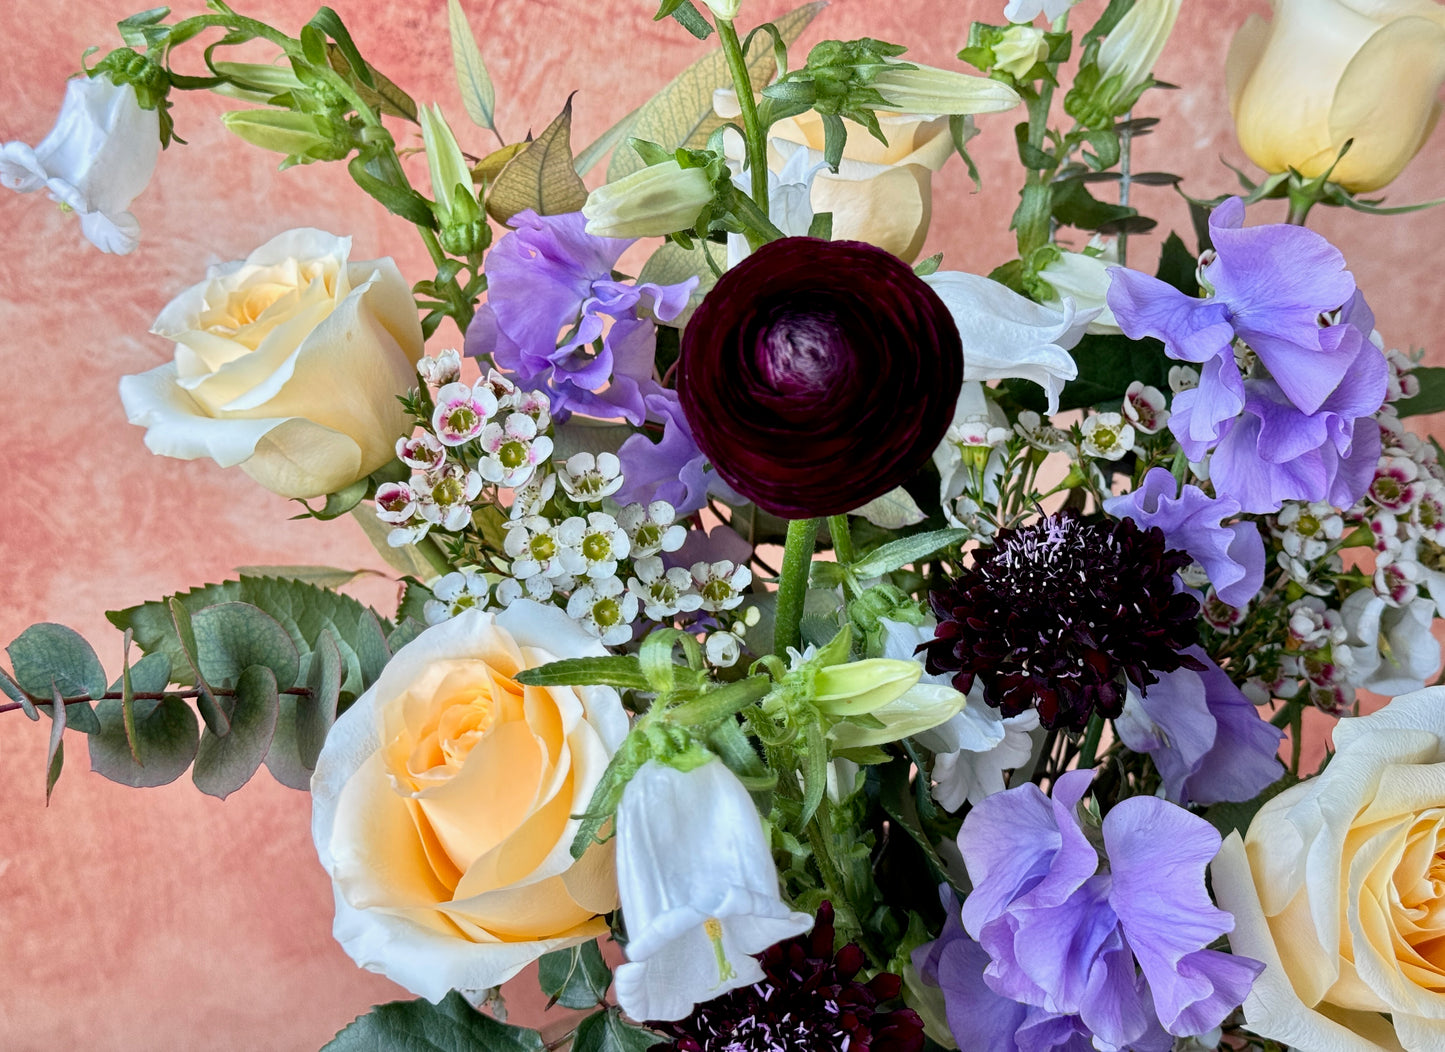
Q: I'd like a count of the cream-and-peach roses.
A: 5